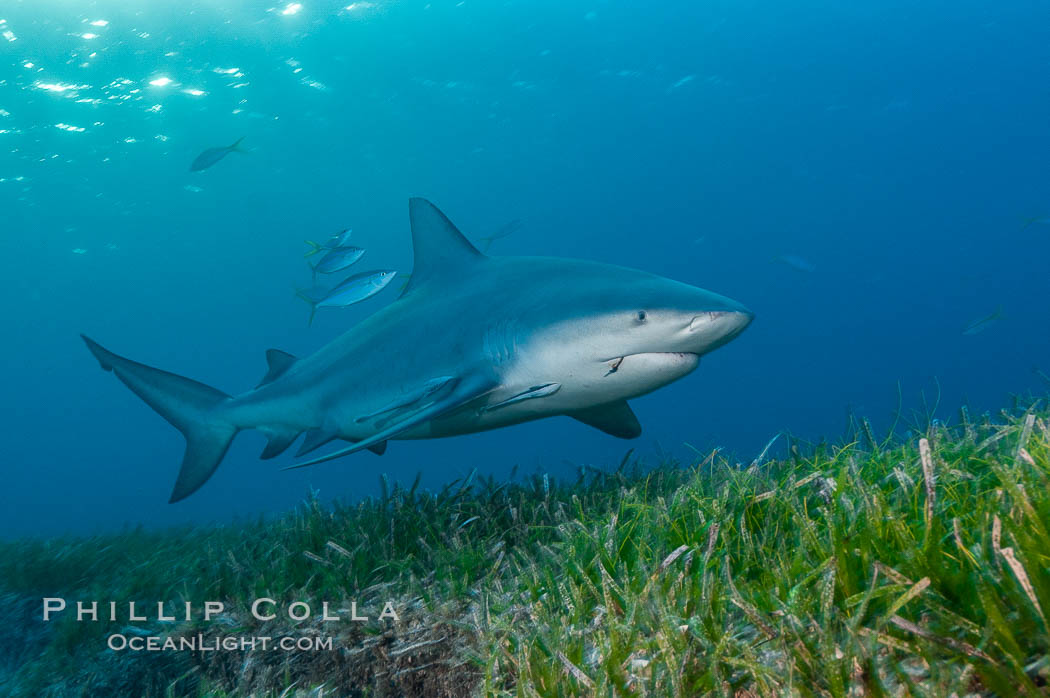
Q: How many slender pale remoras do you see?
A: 2